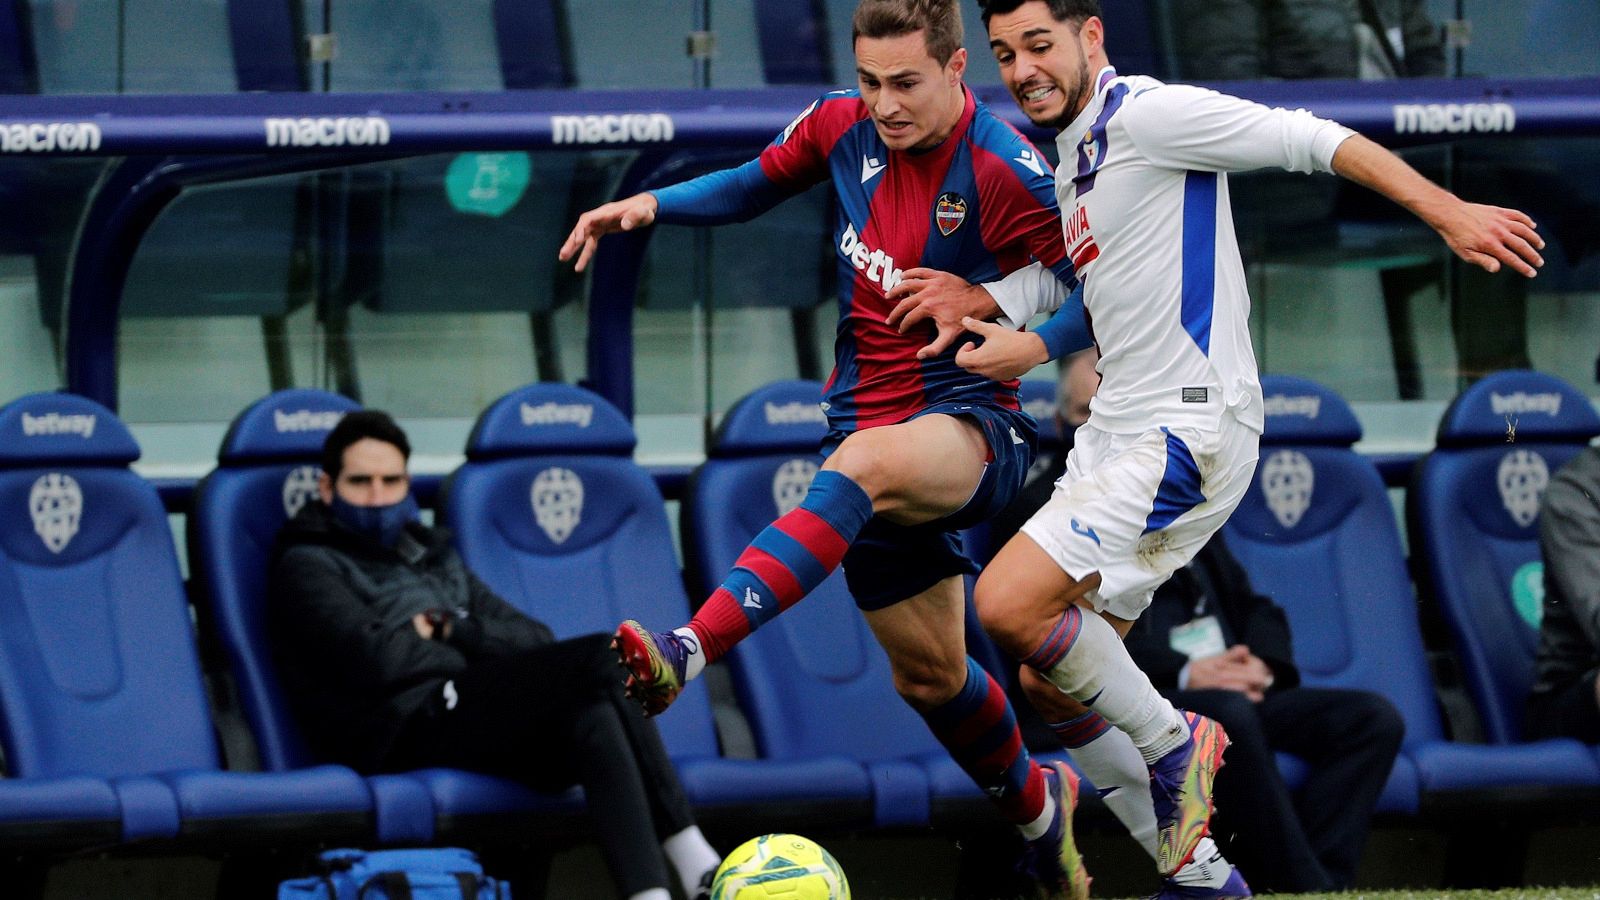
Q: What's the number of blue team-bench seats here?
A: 7